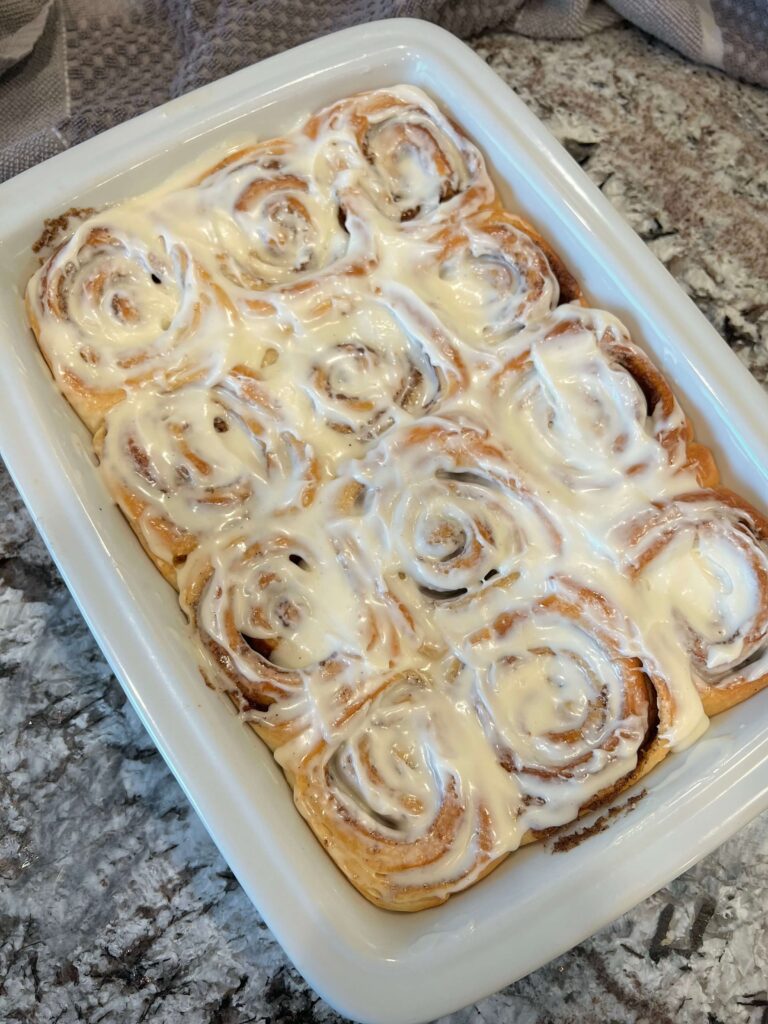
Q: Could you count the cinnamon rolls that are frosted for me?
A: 12